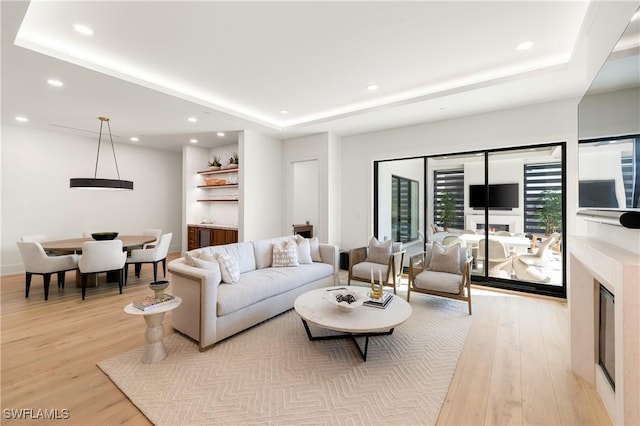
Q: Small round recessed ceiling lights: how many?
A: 10